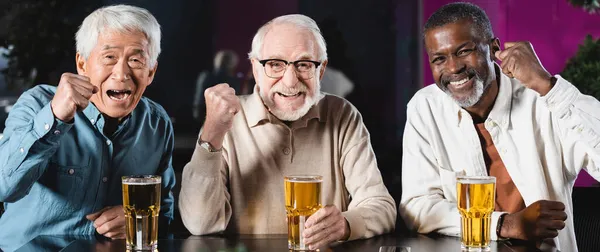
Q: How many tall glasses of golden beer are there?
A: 3